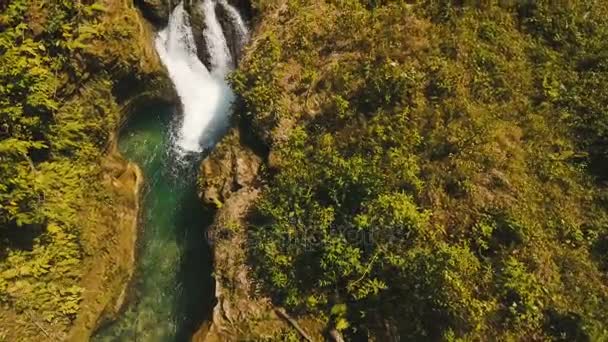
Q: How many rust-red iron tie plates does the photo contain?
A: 0